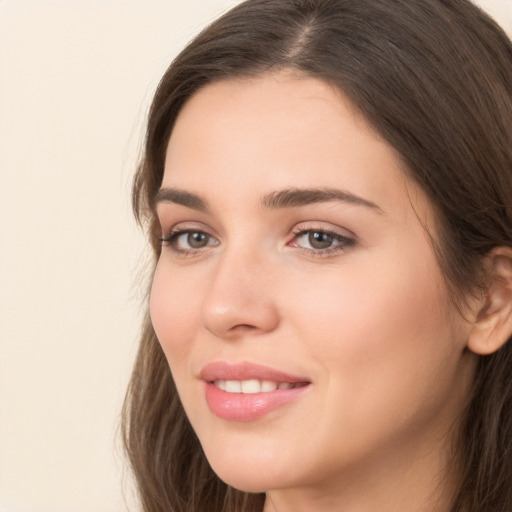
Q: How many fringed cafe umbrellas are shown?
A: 0